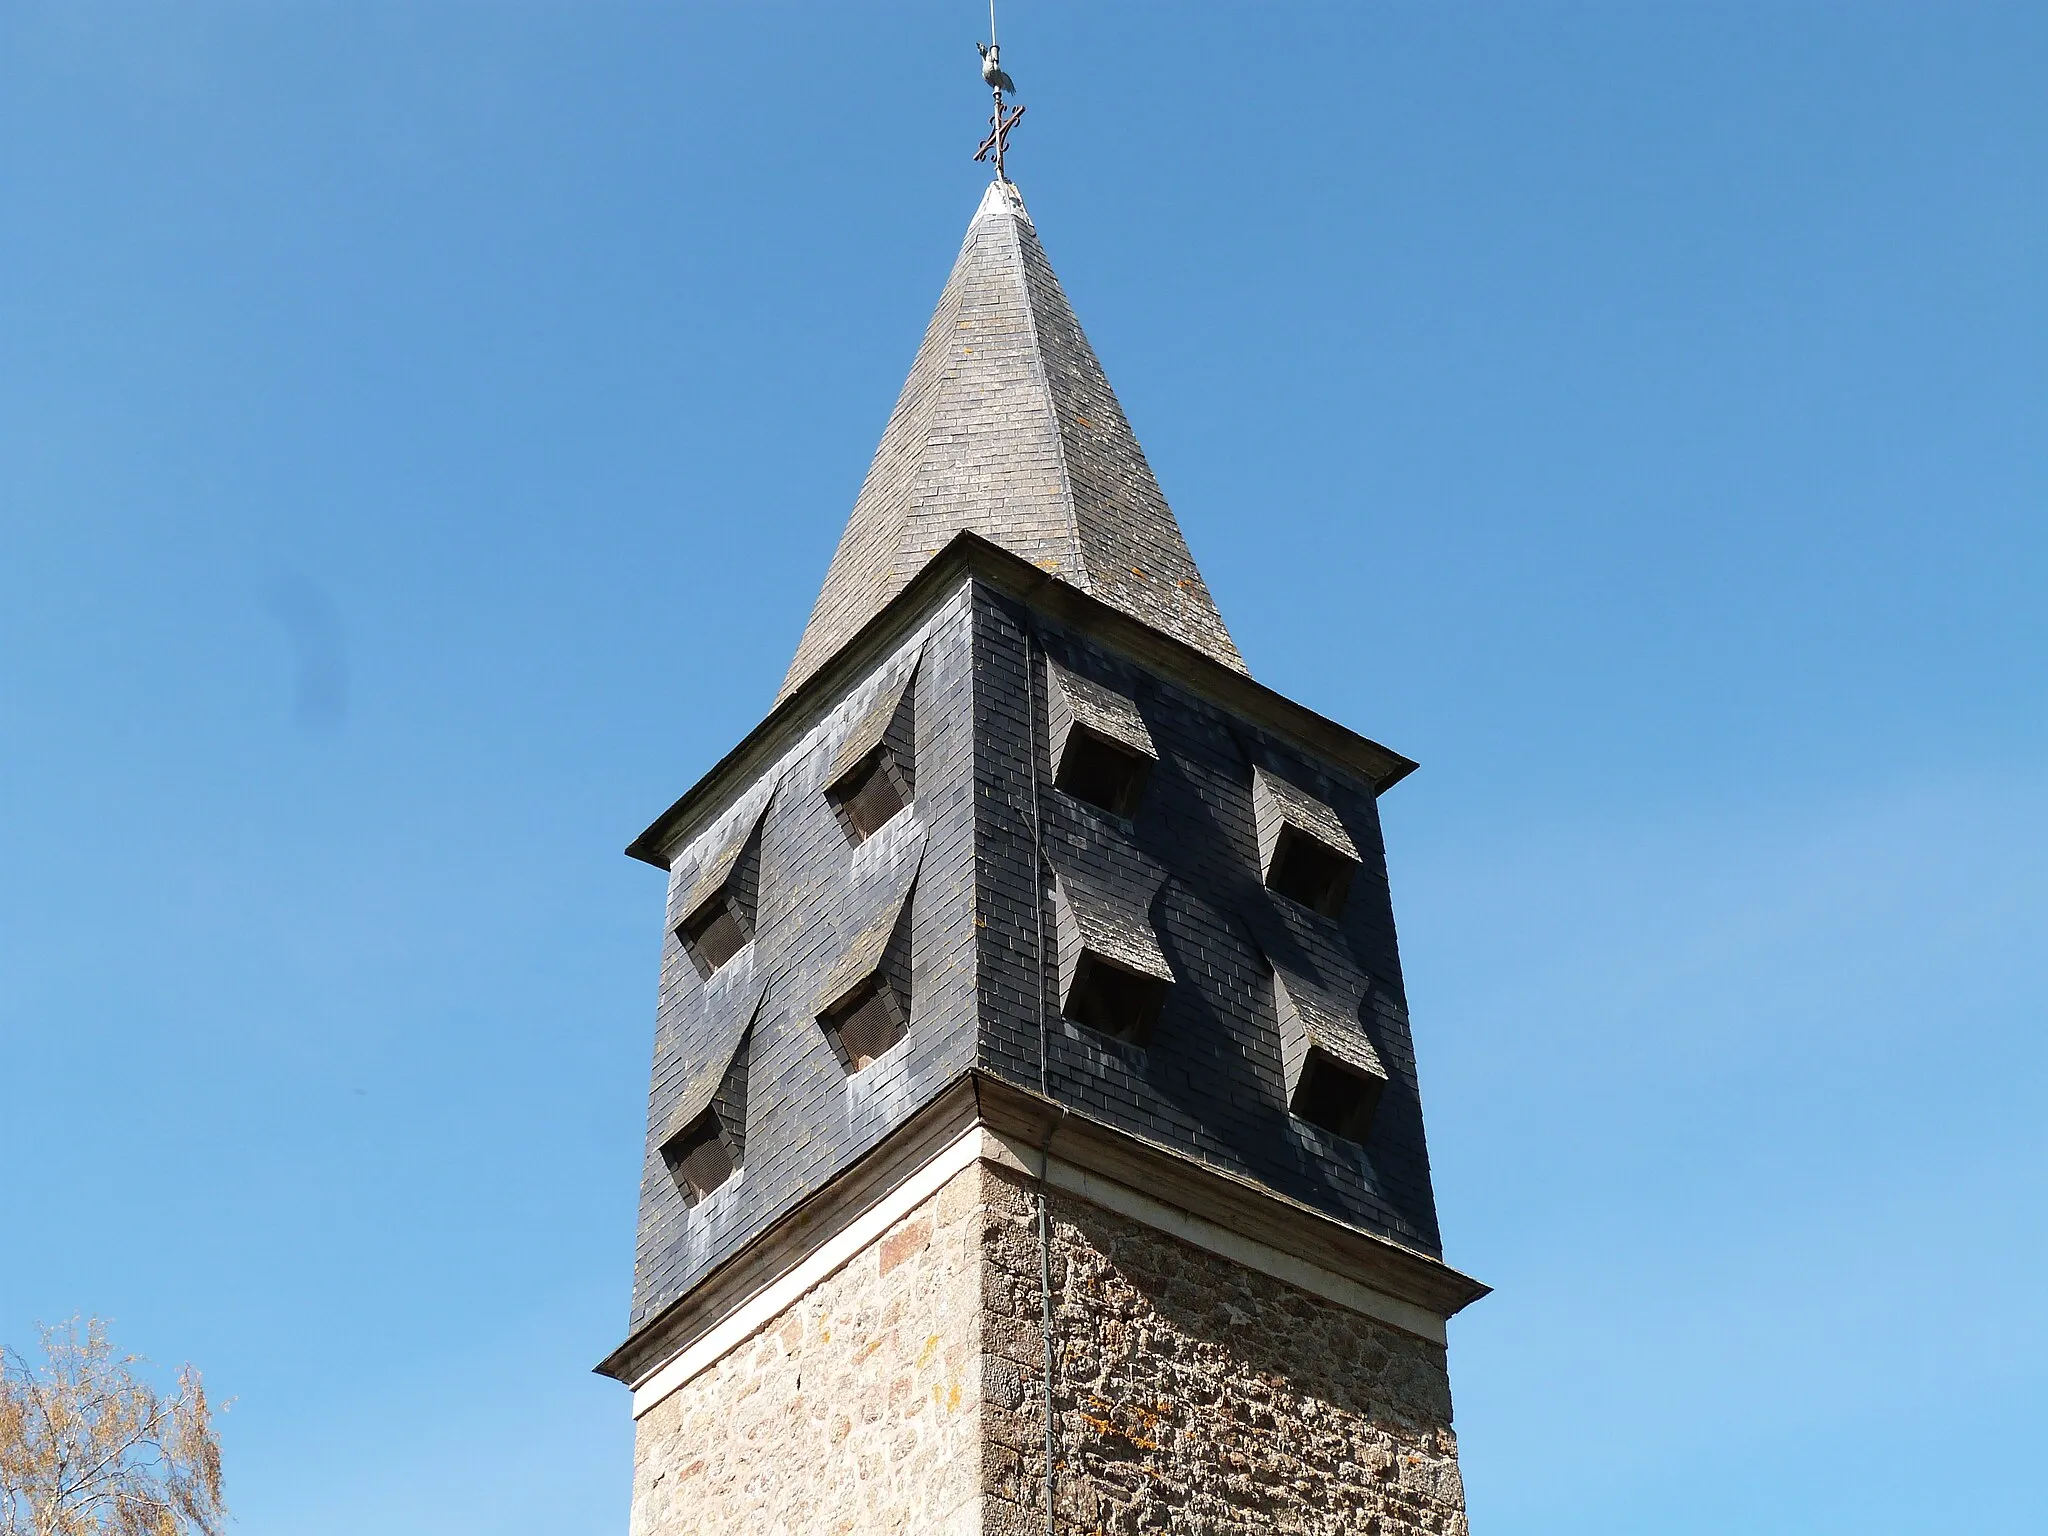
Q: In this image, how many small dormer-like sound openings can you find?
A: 8